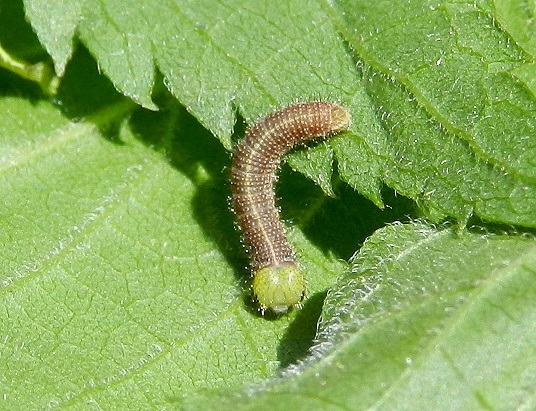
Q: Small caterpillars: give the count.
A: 1